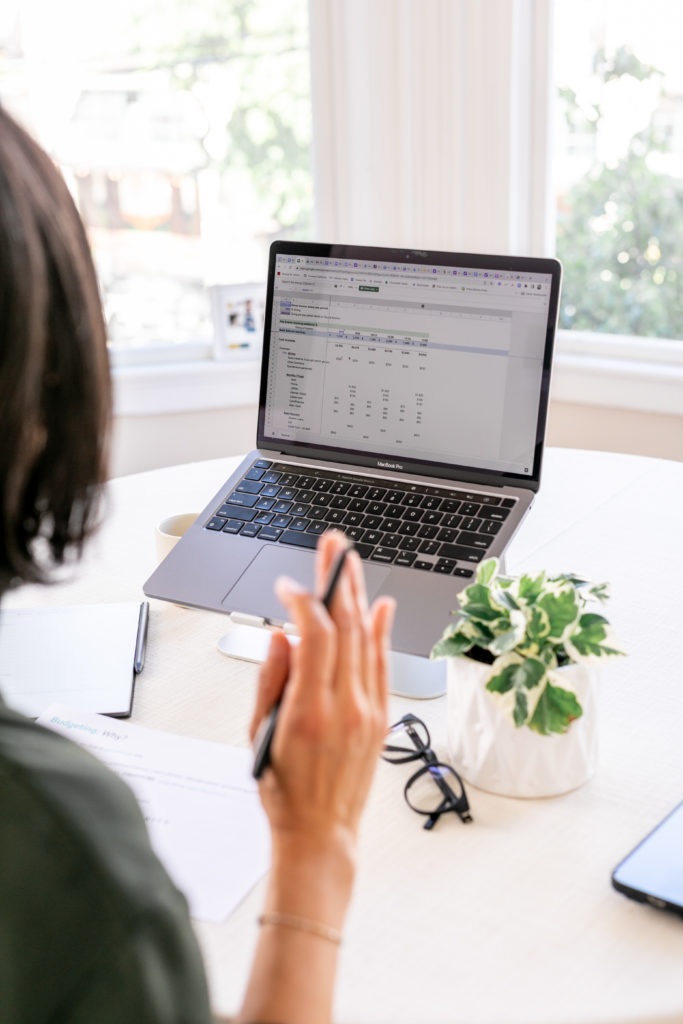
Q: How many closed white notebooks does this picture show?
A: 0